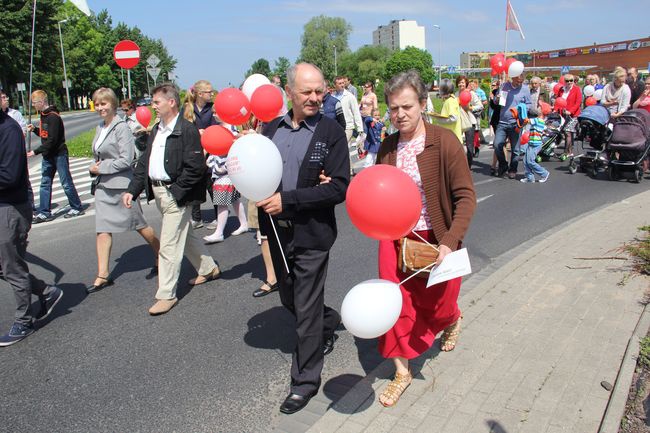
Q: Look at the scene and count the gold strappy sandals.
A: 2